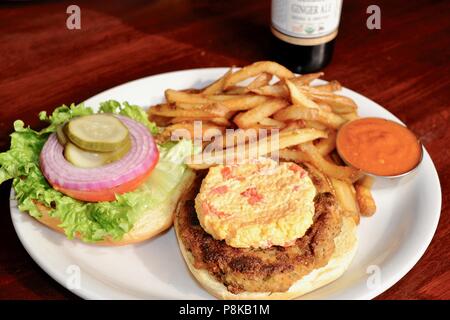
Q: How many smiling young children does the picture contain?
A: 0